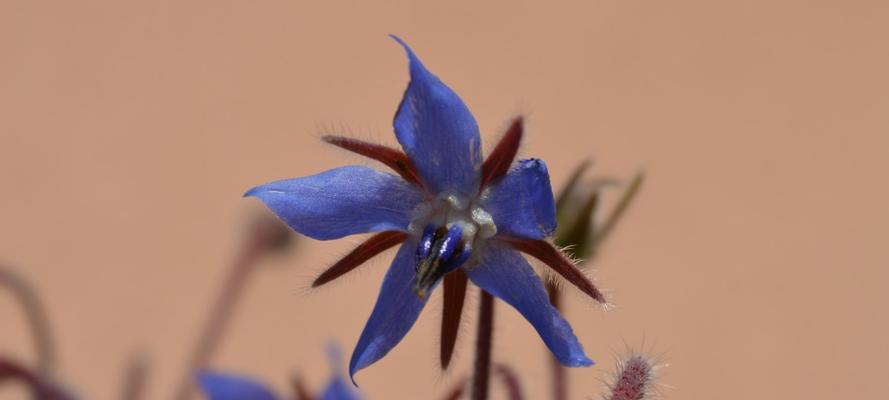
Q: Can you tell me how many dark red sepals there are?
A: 5